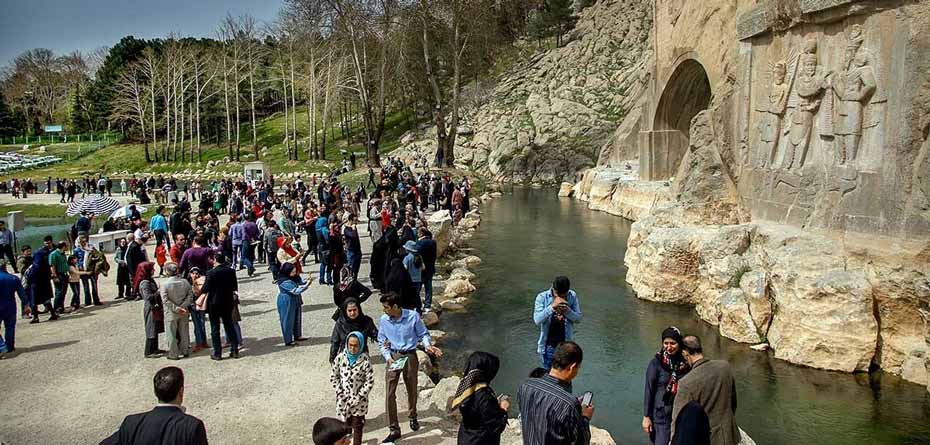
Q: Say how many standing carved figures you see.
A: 3